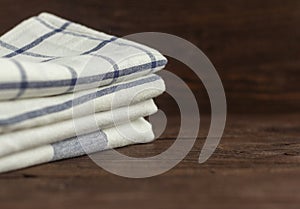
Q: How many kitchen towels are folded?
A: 4